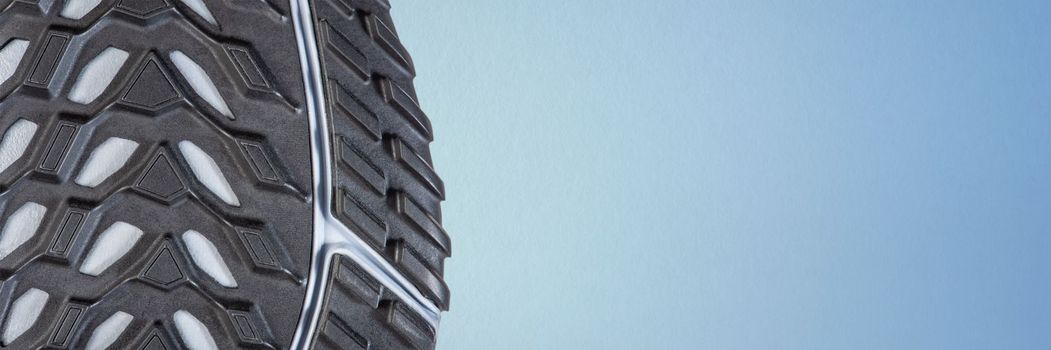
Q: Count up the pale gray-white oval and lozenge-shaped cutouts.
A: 14